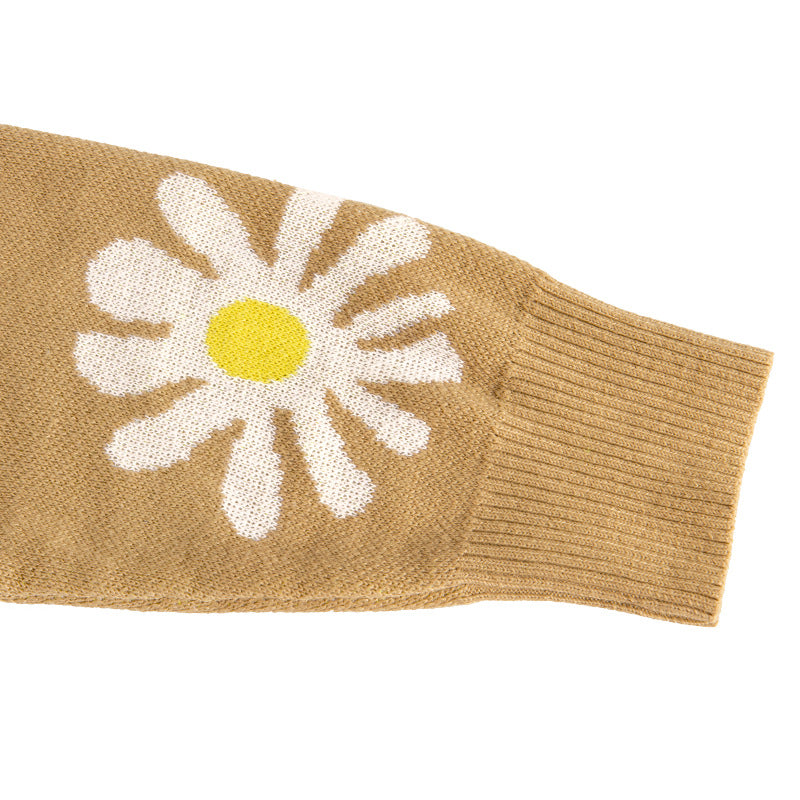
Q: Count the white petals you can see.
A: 11